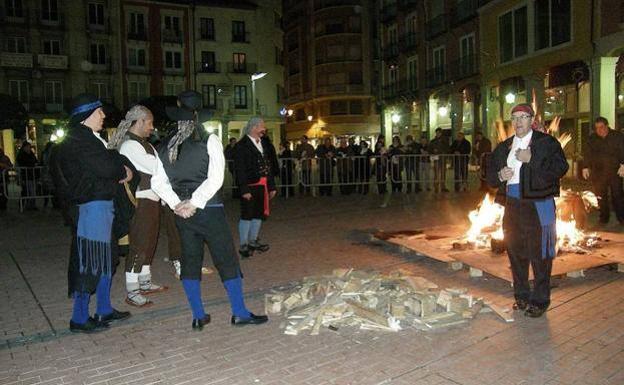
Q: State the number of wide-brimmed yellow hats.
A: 0